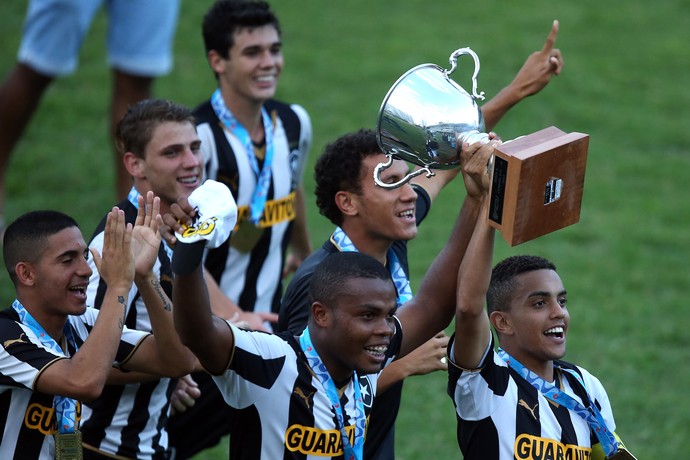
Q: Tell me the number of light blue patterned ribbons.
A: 6